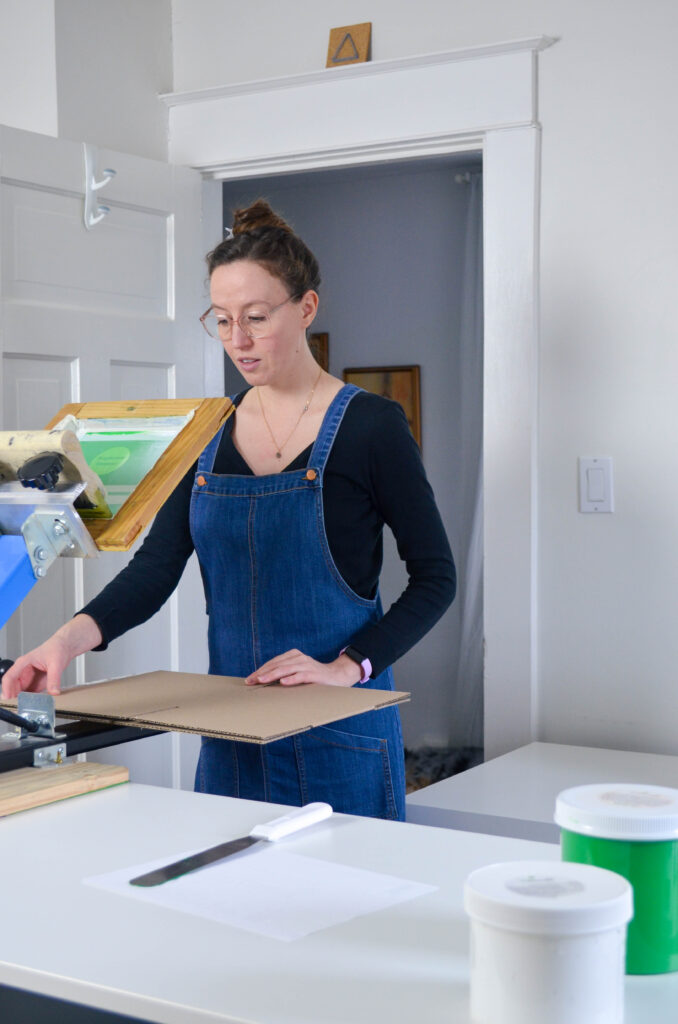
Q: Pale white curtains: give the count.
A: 1